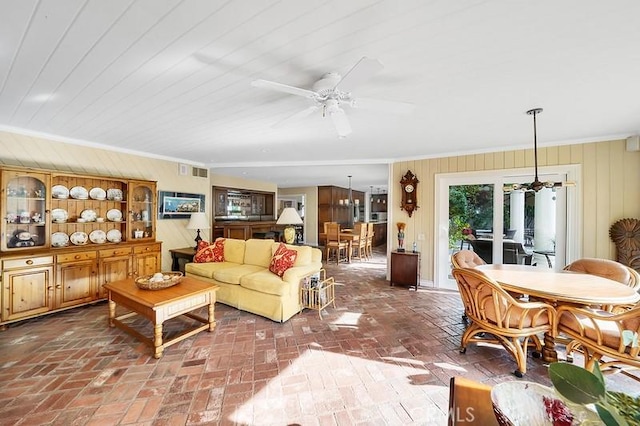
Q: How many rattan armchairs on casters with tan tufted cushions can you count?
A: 4